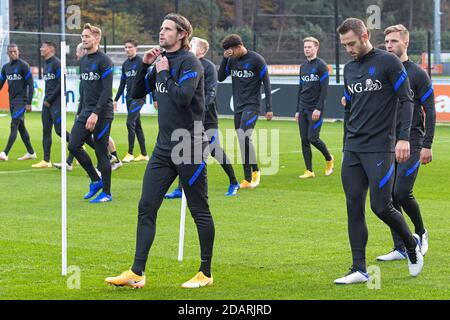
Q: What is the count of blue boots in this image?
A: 4